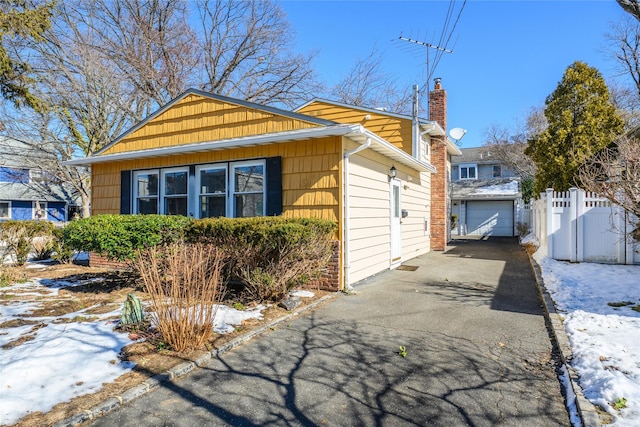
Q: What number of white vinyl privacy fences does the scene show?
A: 1